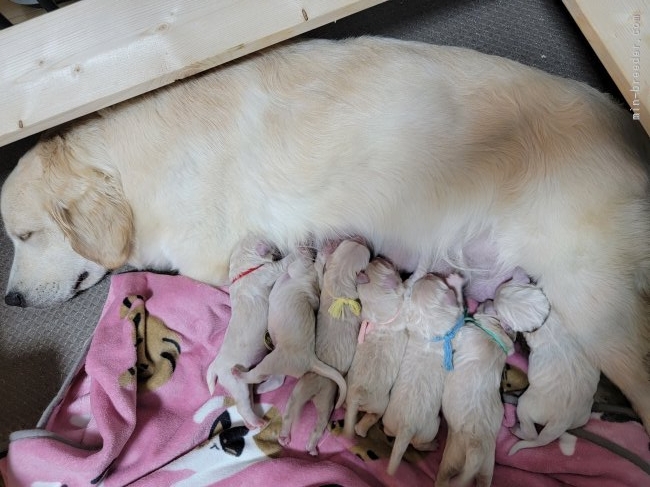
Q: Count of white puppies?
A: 7